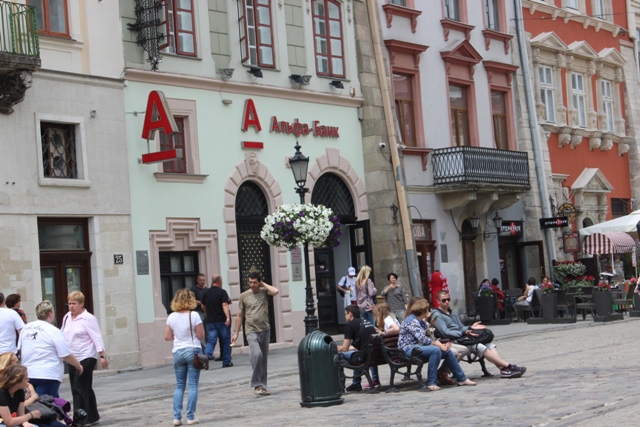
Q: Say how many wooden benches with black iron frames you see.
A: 2